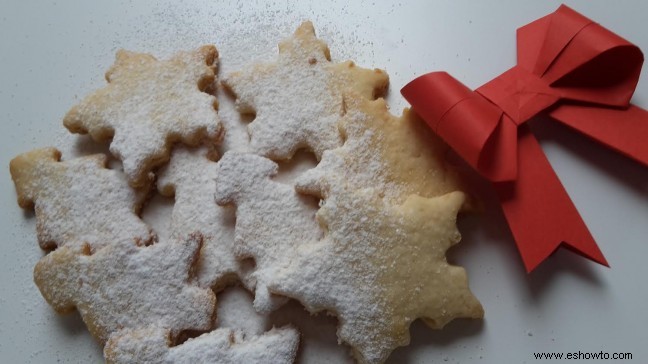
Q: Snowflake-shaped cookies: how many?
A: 4